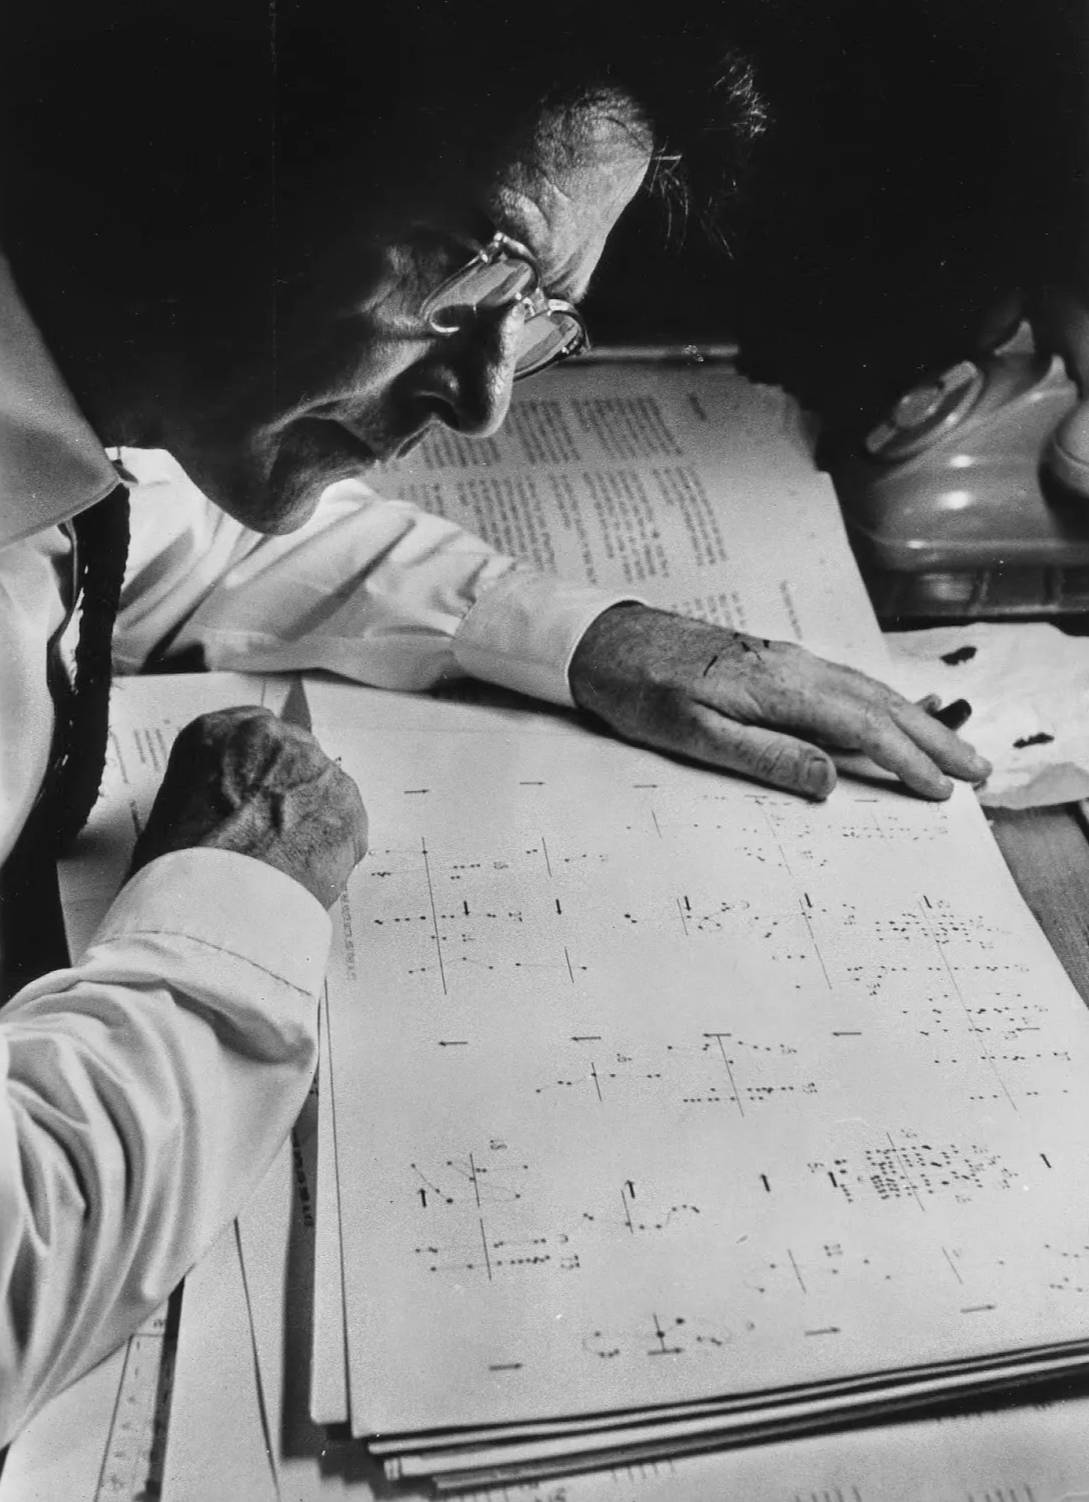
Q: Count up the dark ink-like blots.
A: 2